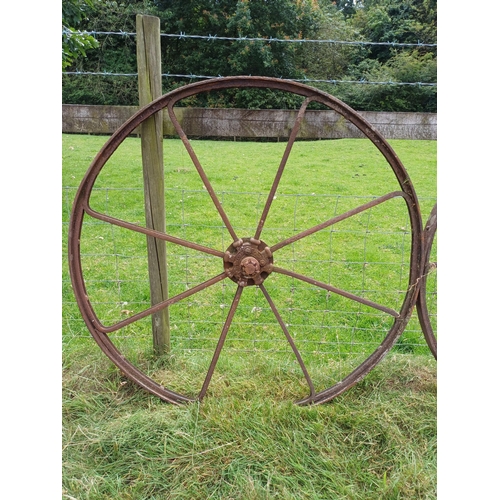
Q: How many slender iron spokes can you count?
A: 8